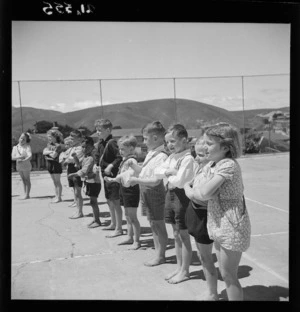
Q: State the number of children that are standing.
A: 11